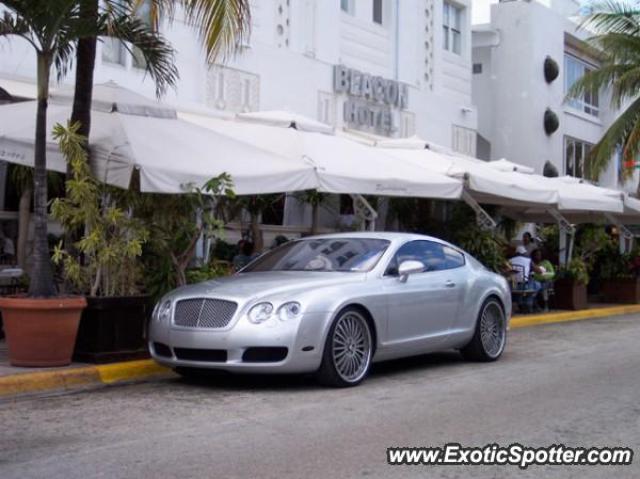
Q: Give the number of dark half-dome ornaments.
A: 3